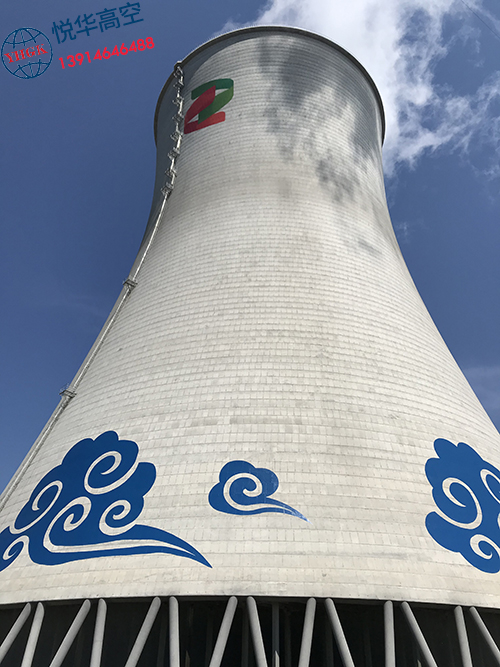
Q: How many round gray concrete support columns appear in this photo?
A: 14